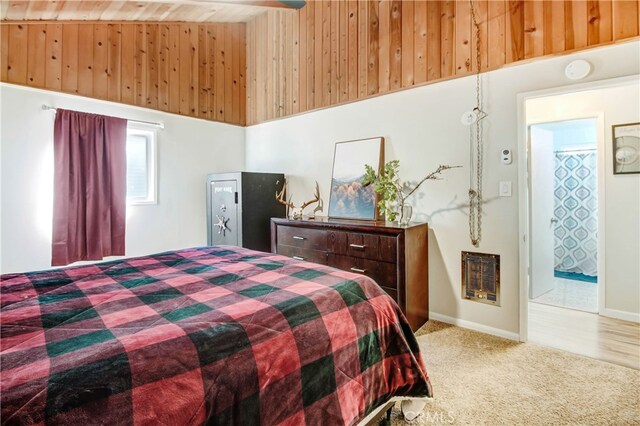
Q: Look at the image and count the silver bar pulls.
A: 4